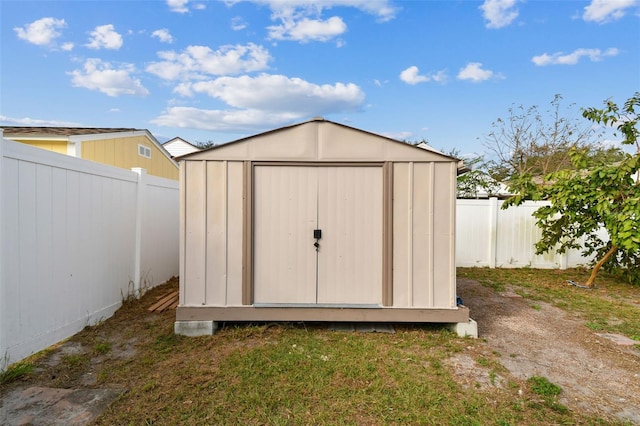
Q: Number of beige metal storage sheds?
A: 1